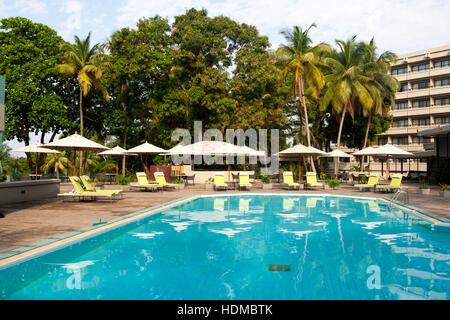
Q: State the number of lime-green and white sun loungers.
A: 10